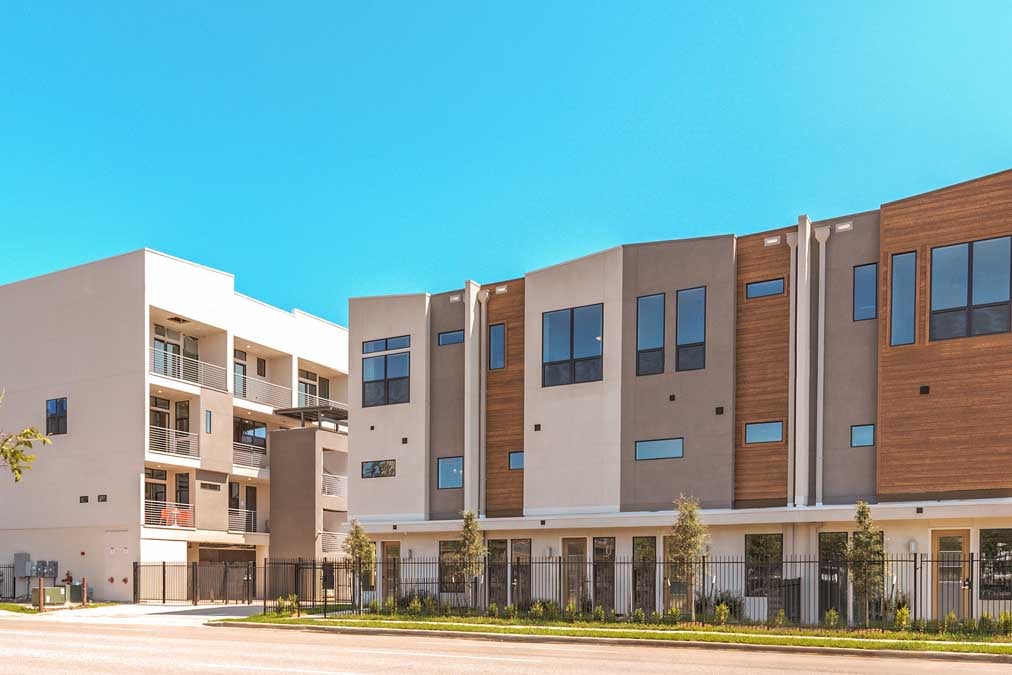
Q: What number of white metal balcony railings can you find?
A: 9